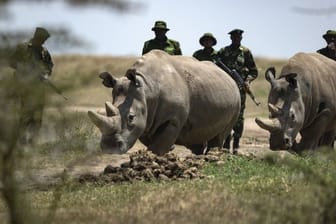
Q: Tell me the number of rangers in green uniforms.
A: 5